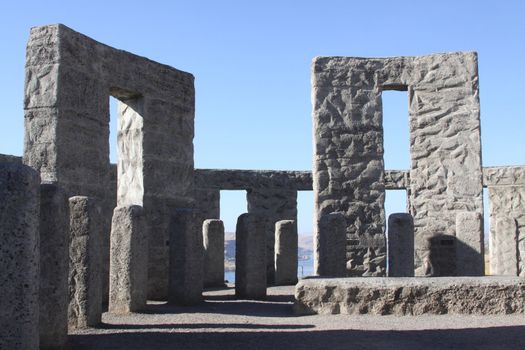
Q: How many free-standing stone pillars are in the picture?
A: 12